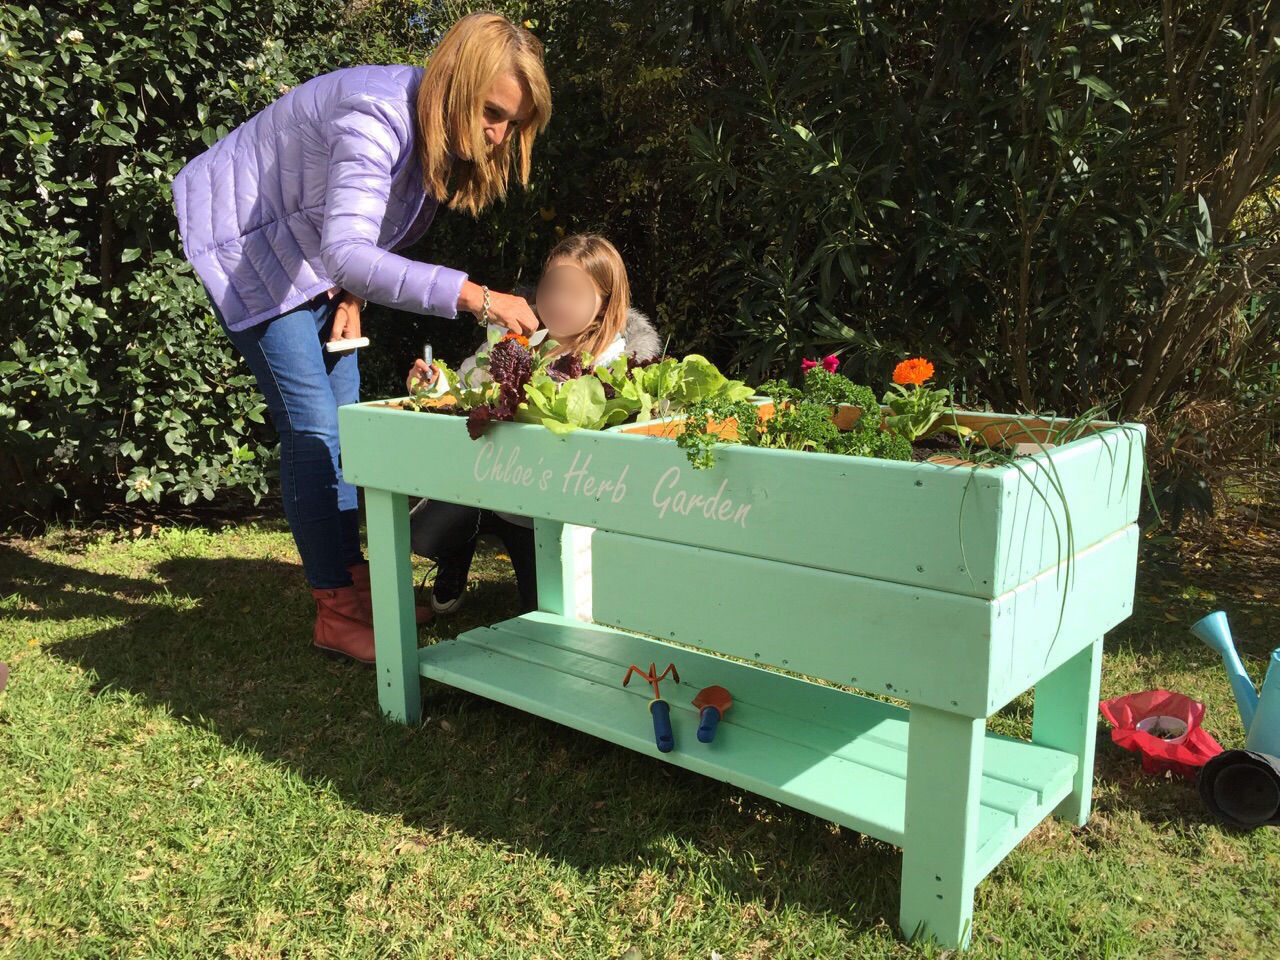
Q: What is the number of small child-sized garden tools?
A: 2